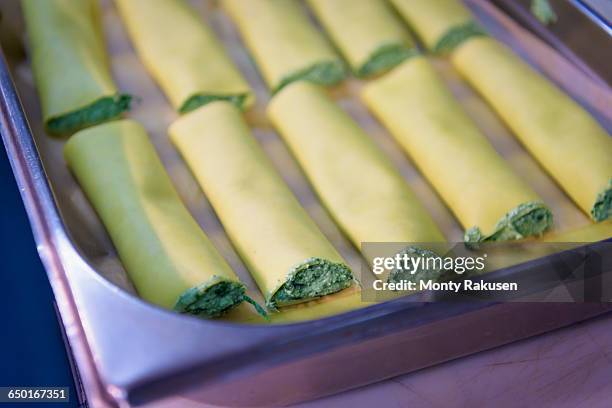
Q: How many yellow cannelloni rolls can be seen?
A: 10